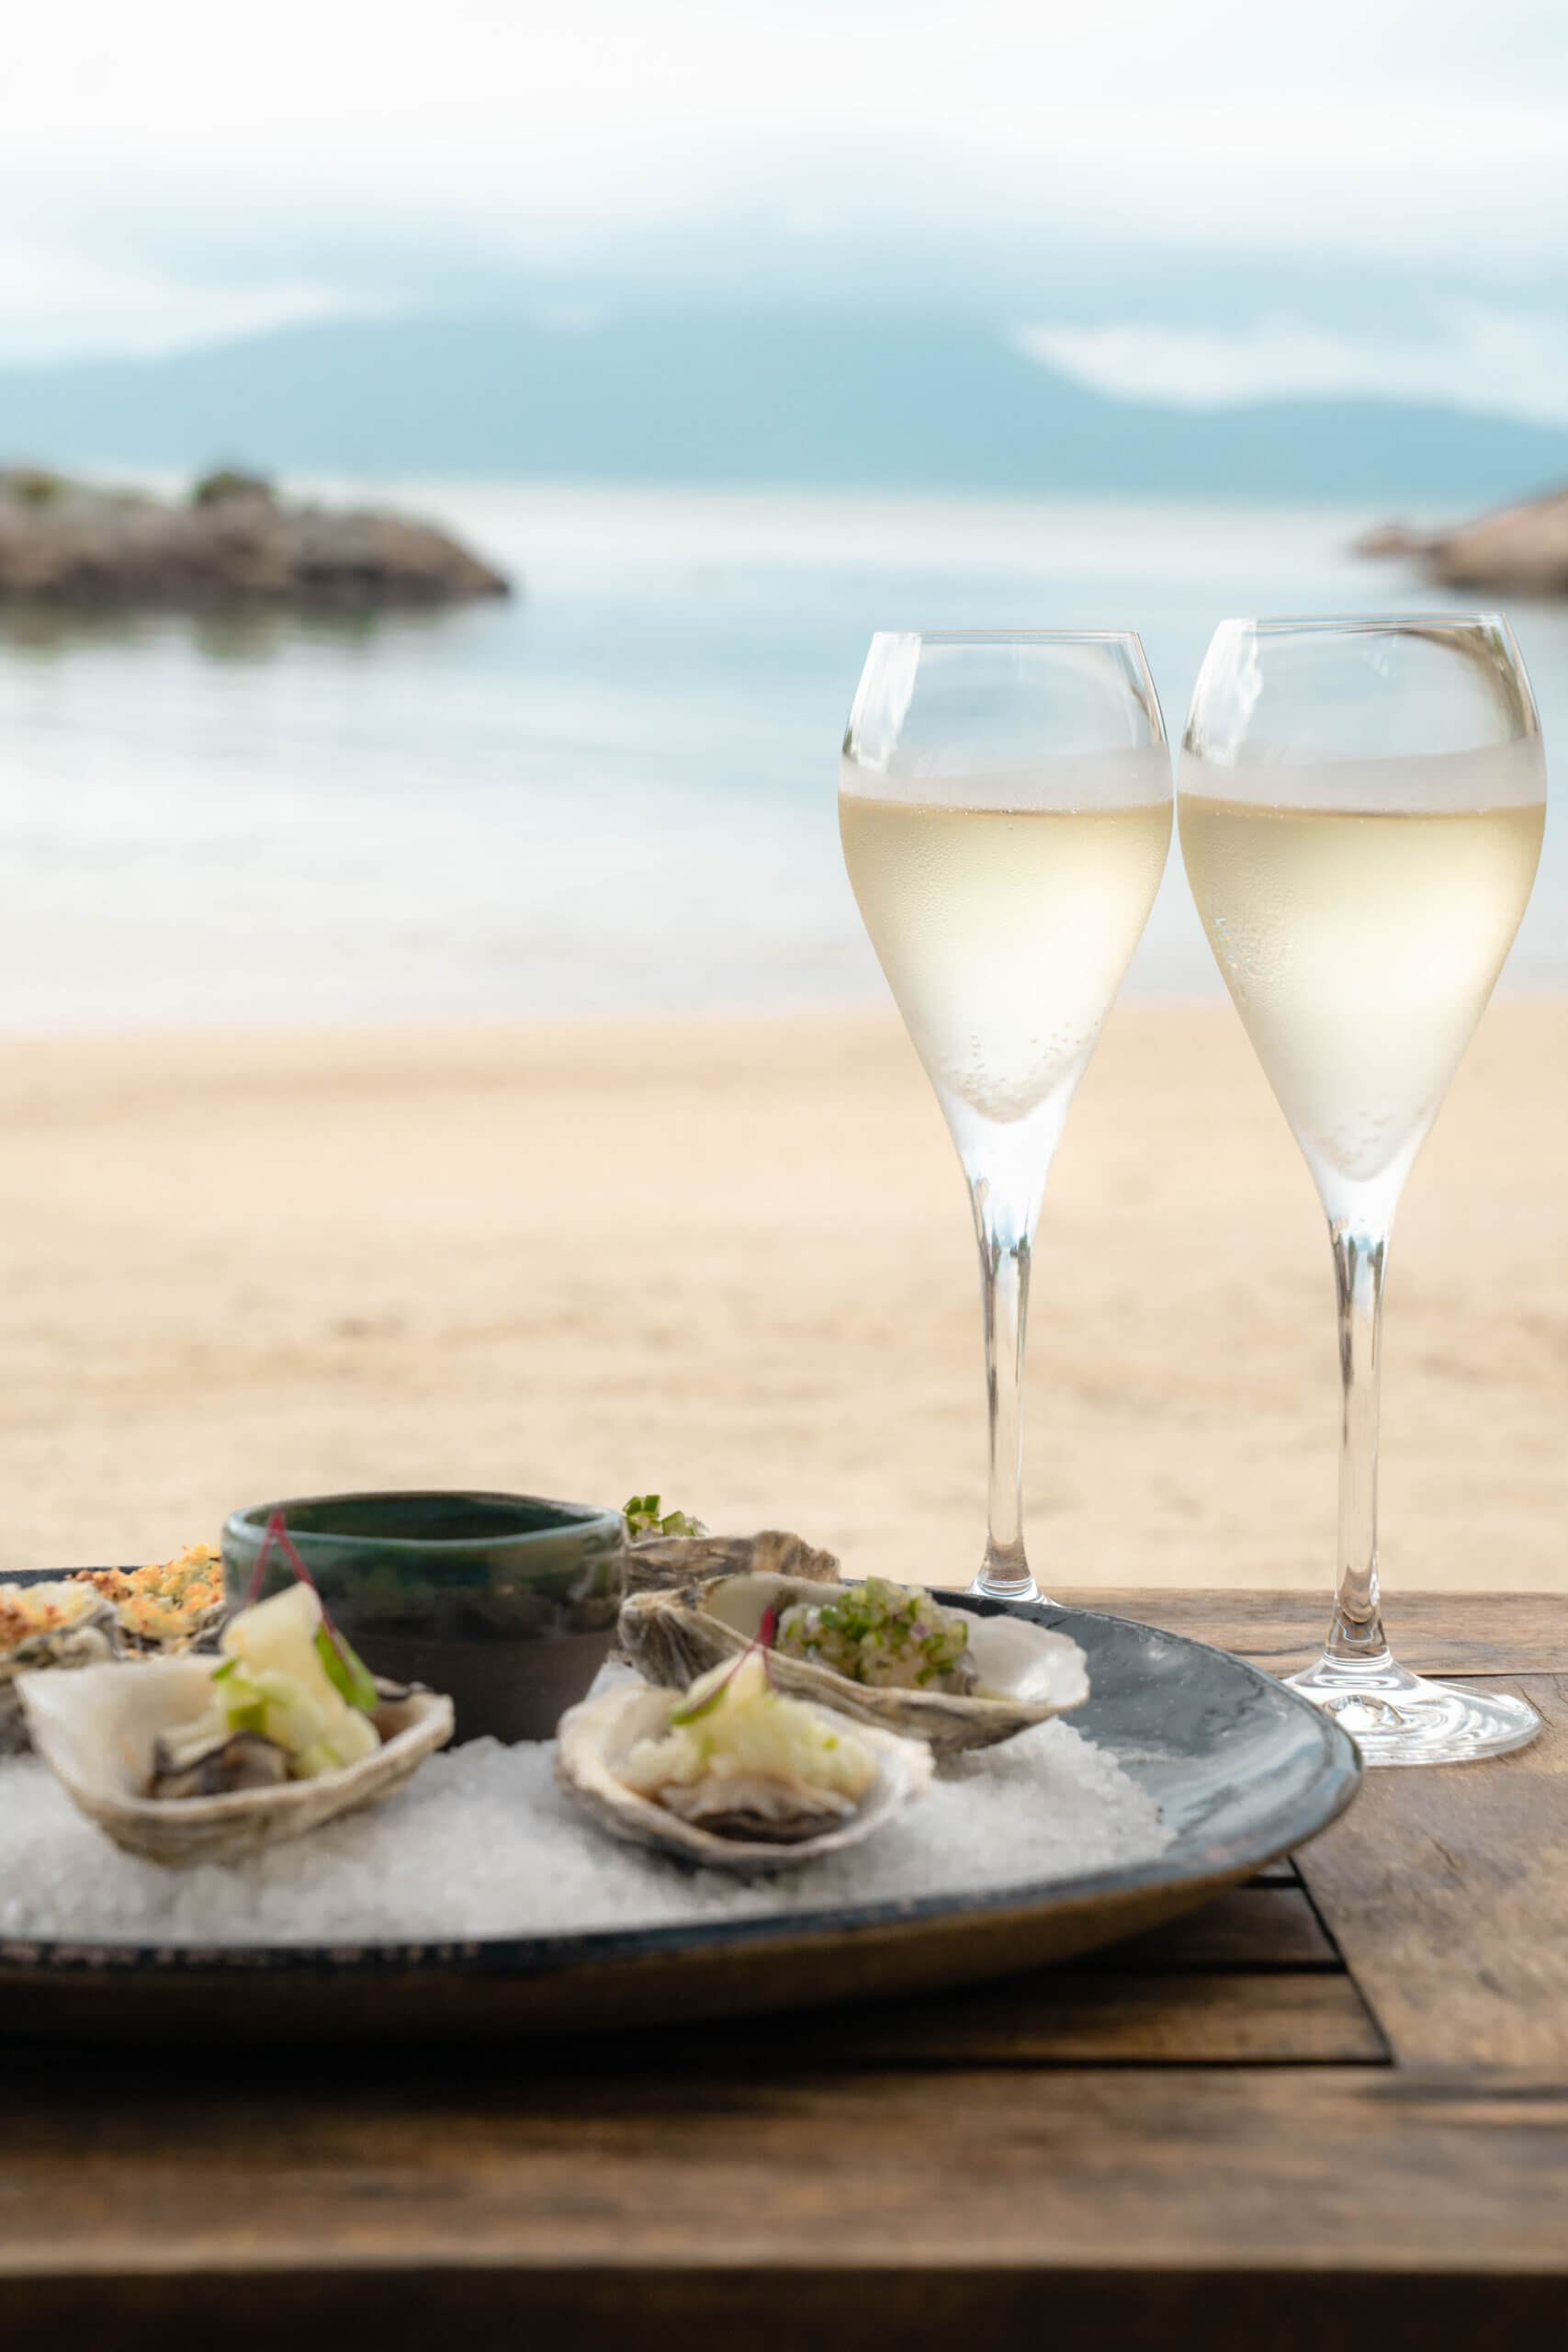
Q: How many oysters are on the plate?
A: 6